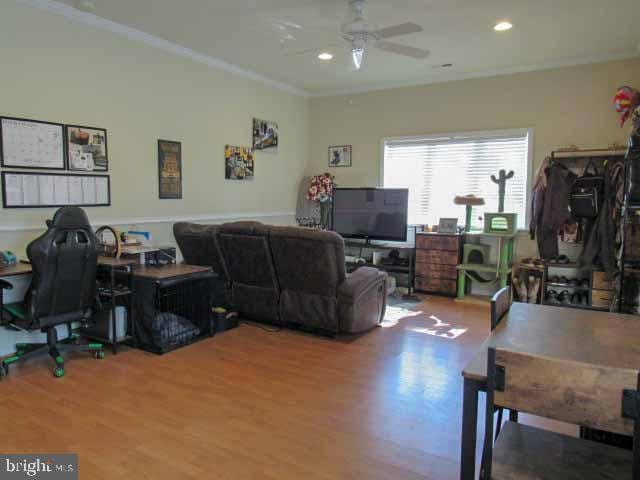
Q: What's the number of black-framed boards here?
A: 3